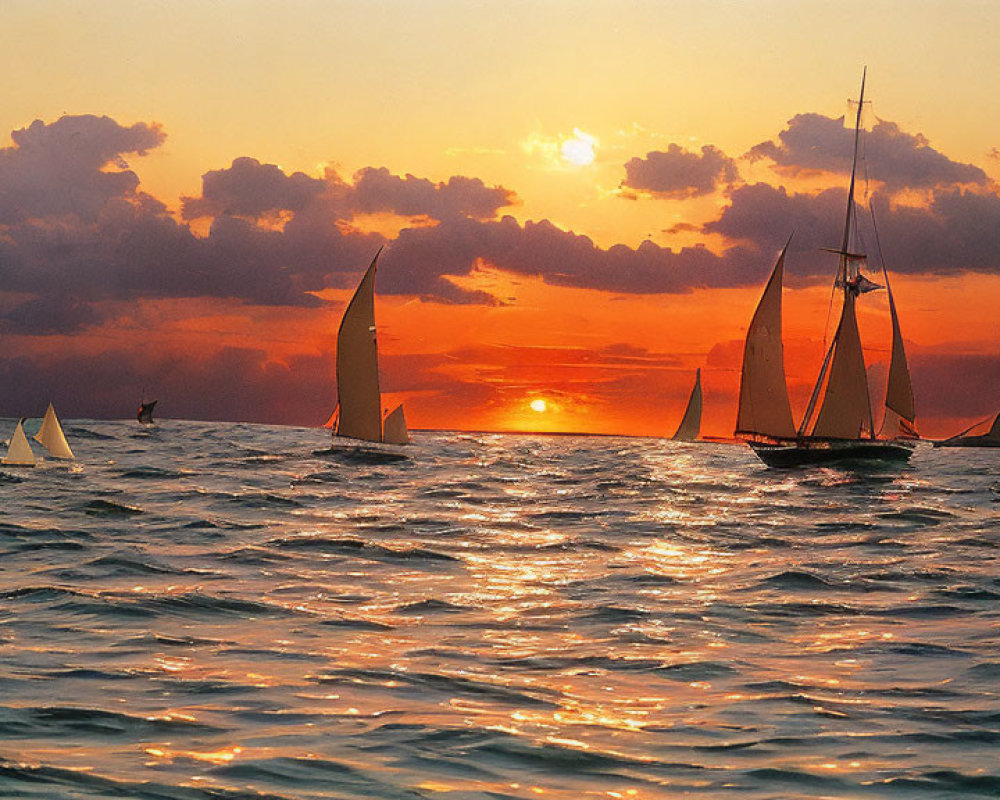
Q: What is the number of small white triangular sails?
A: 2